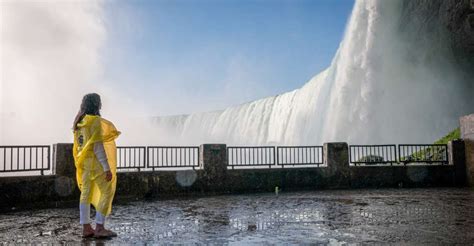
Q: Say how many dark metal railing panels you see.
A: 7